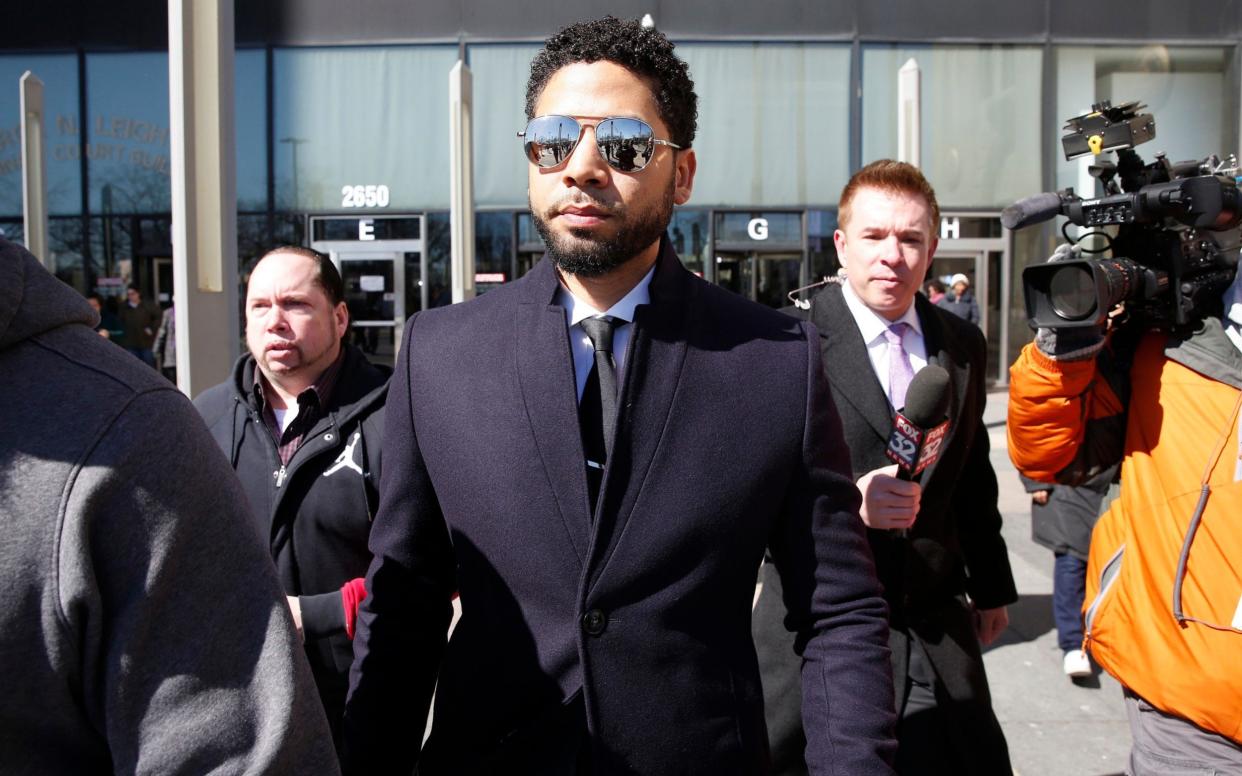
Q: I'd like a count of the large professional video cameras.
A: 1